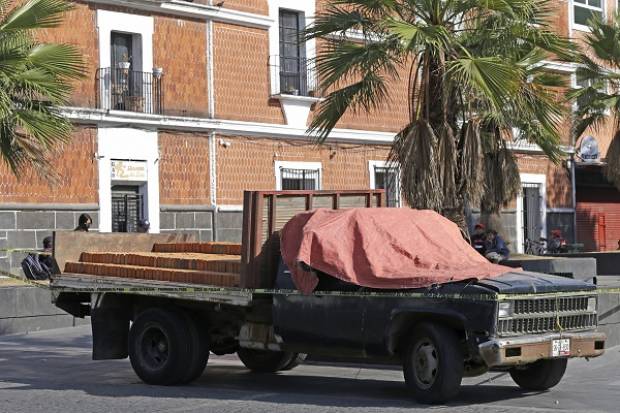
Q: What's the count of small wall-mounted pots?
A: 2